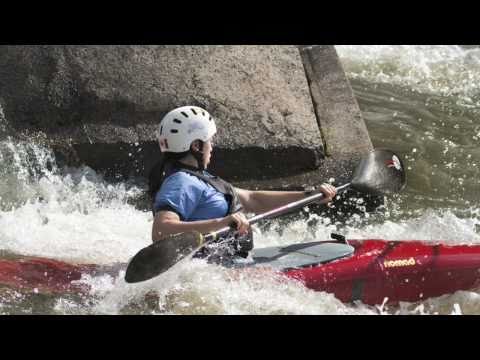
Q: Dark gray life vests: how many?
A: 1